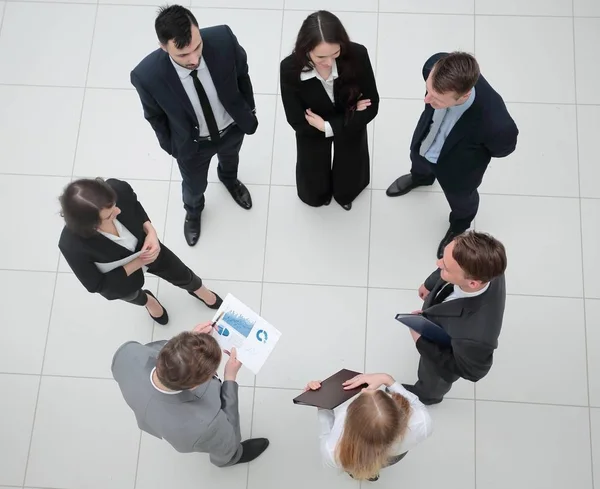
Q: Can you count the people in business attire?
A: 7